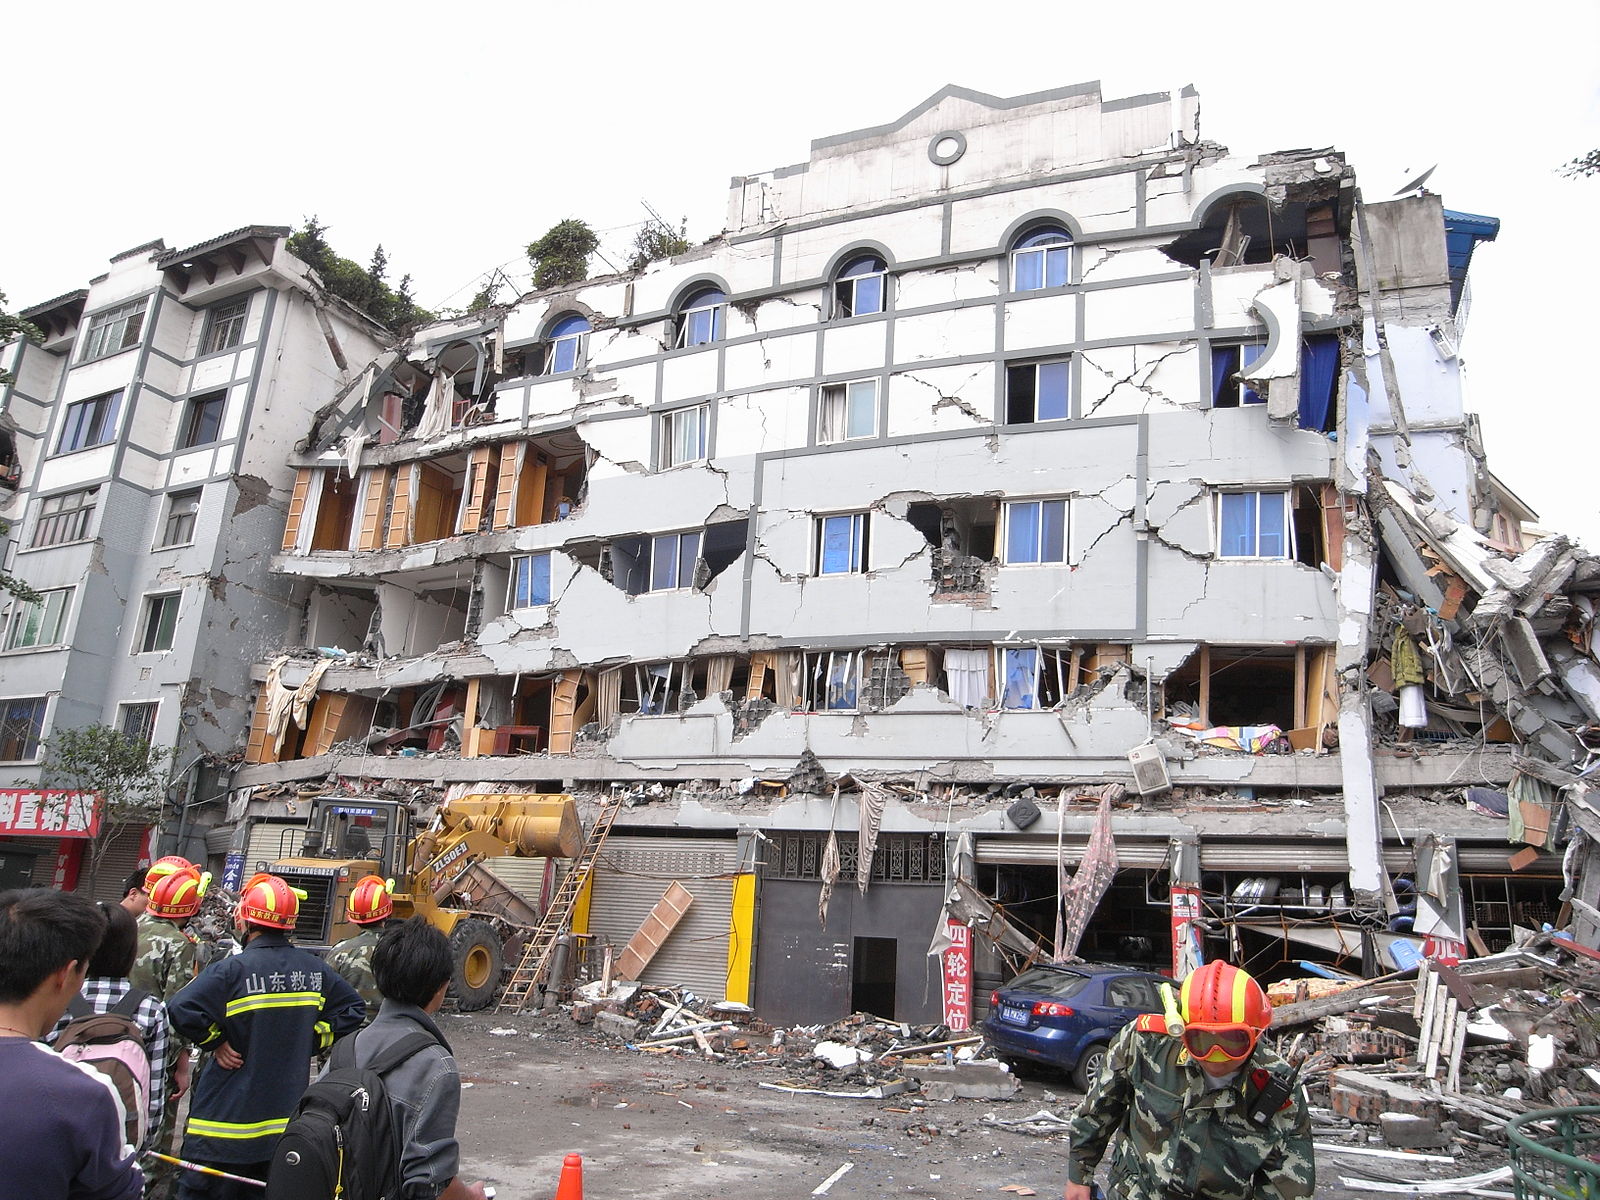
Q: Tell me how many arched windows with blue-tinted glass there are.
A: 4